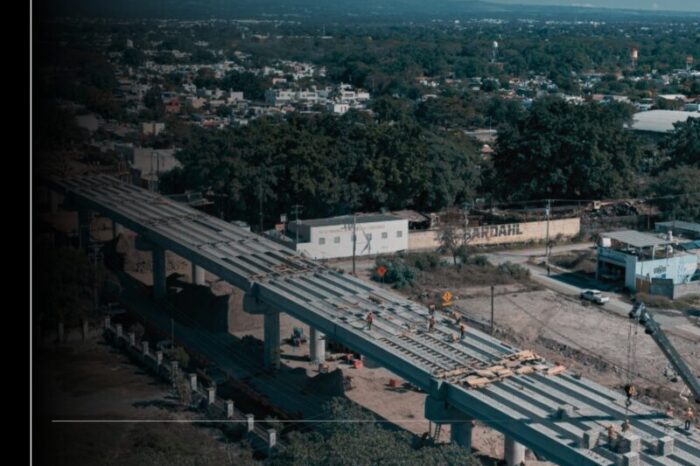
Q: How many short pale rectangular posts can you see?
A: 11